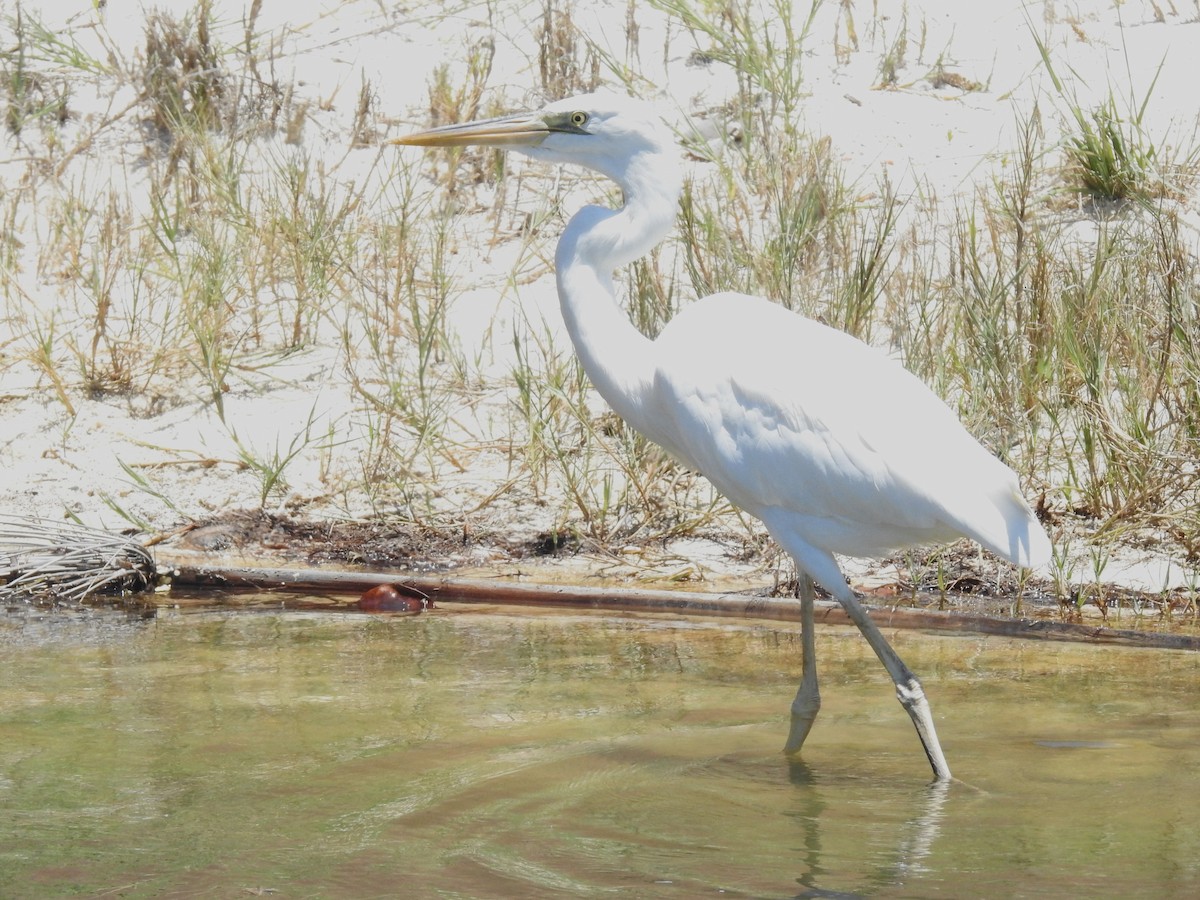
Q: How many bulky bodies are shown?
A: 1